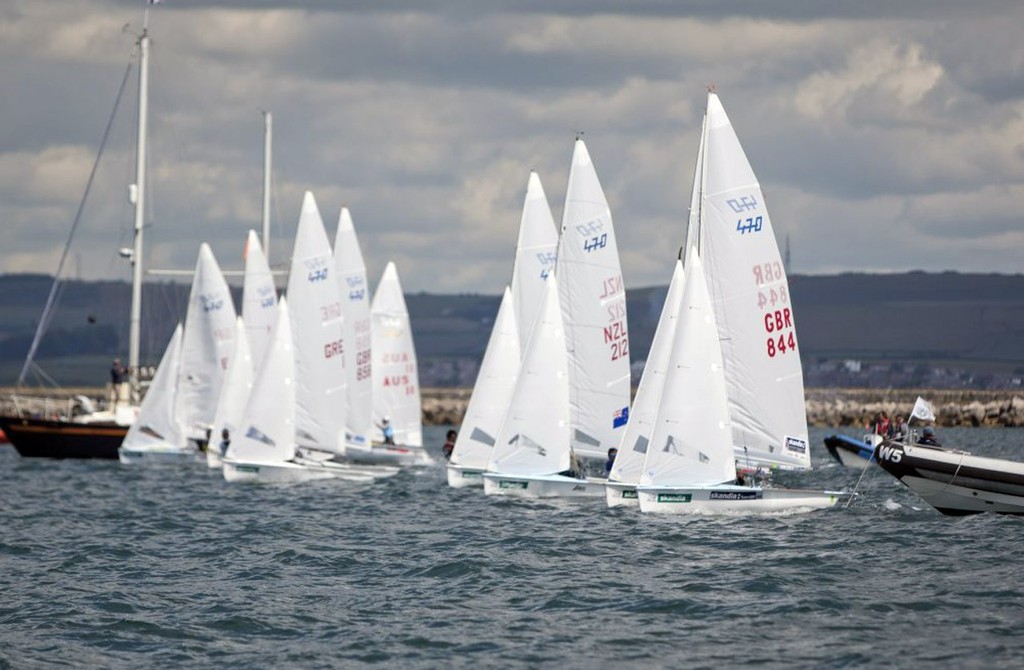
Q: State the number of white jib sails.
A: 7